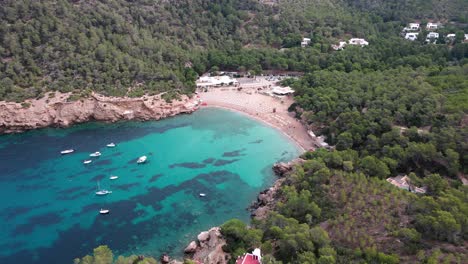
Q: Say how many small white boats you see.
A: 9